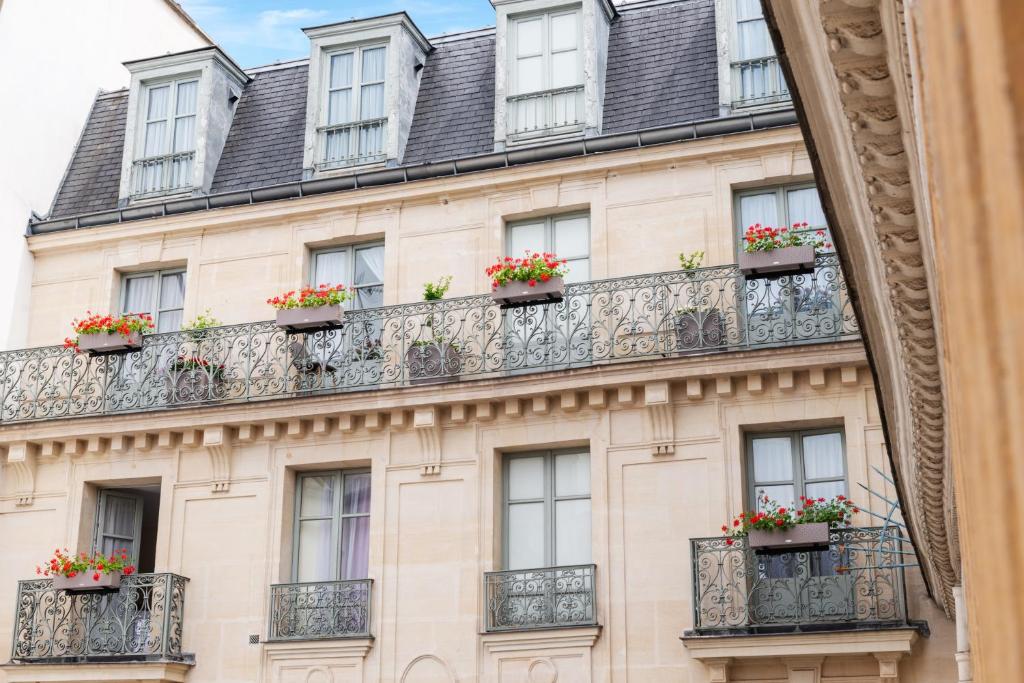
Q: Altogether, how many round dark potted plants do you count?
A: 3